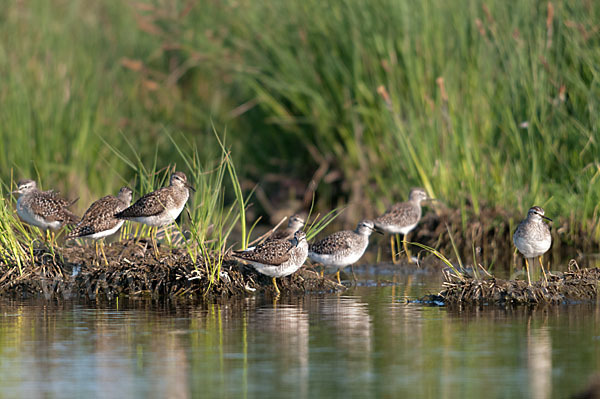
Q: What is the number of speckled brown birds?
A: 8